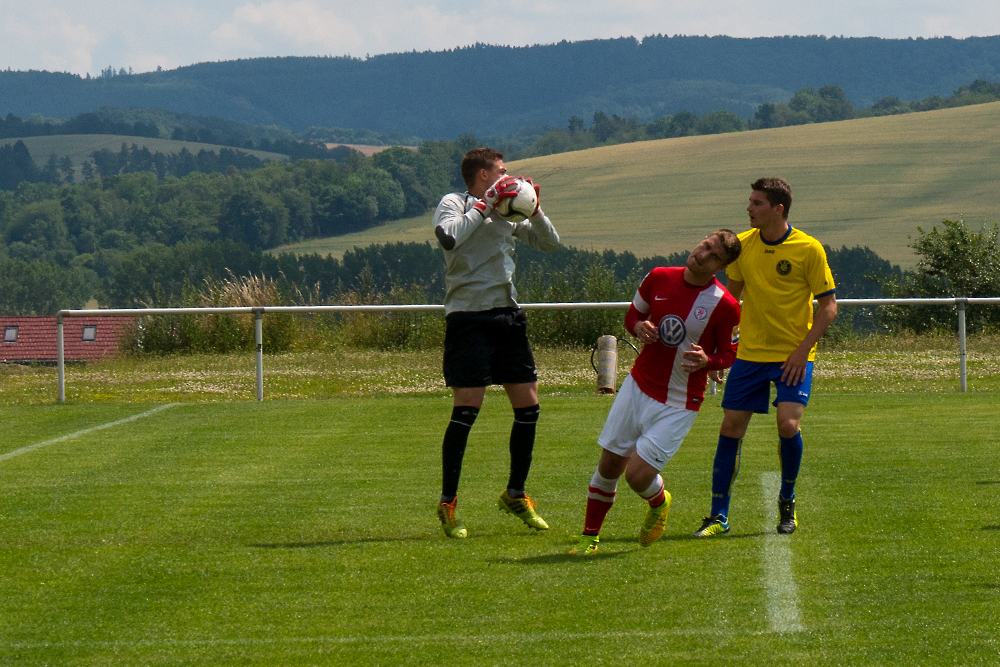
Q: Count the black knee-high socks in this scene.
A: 2